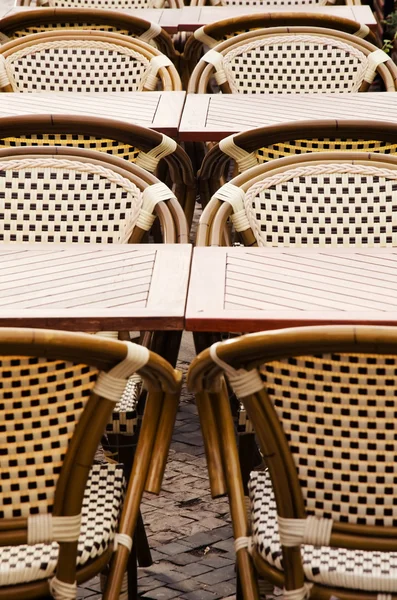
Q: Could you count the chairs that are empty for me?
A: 12